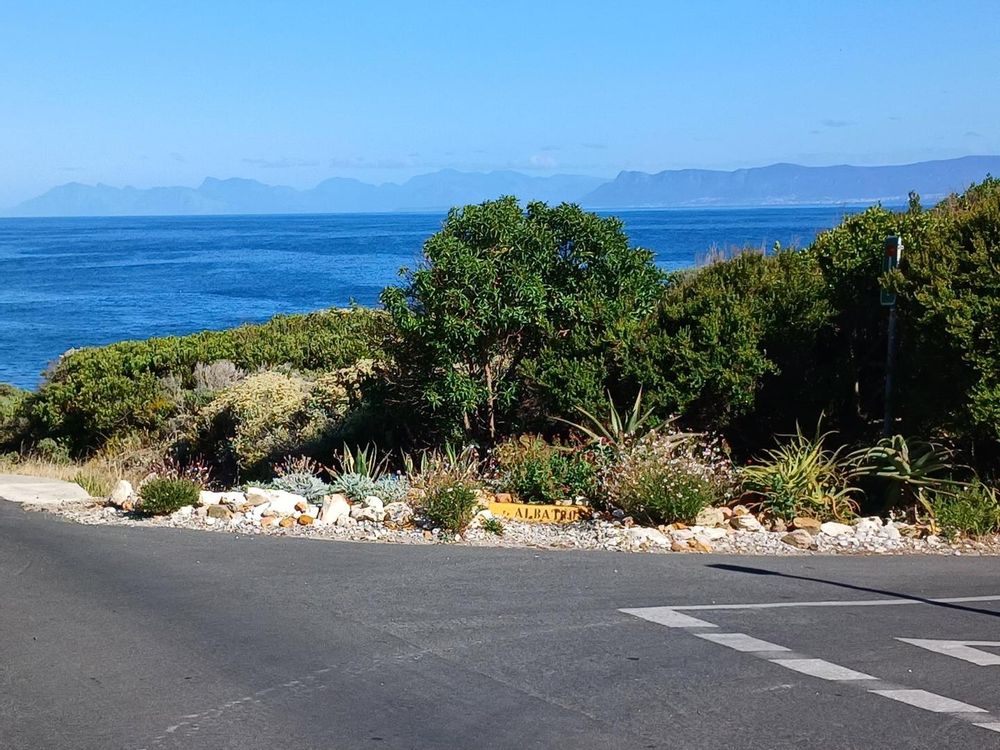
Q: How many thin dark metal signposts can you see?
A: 1